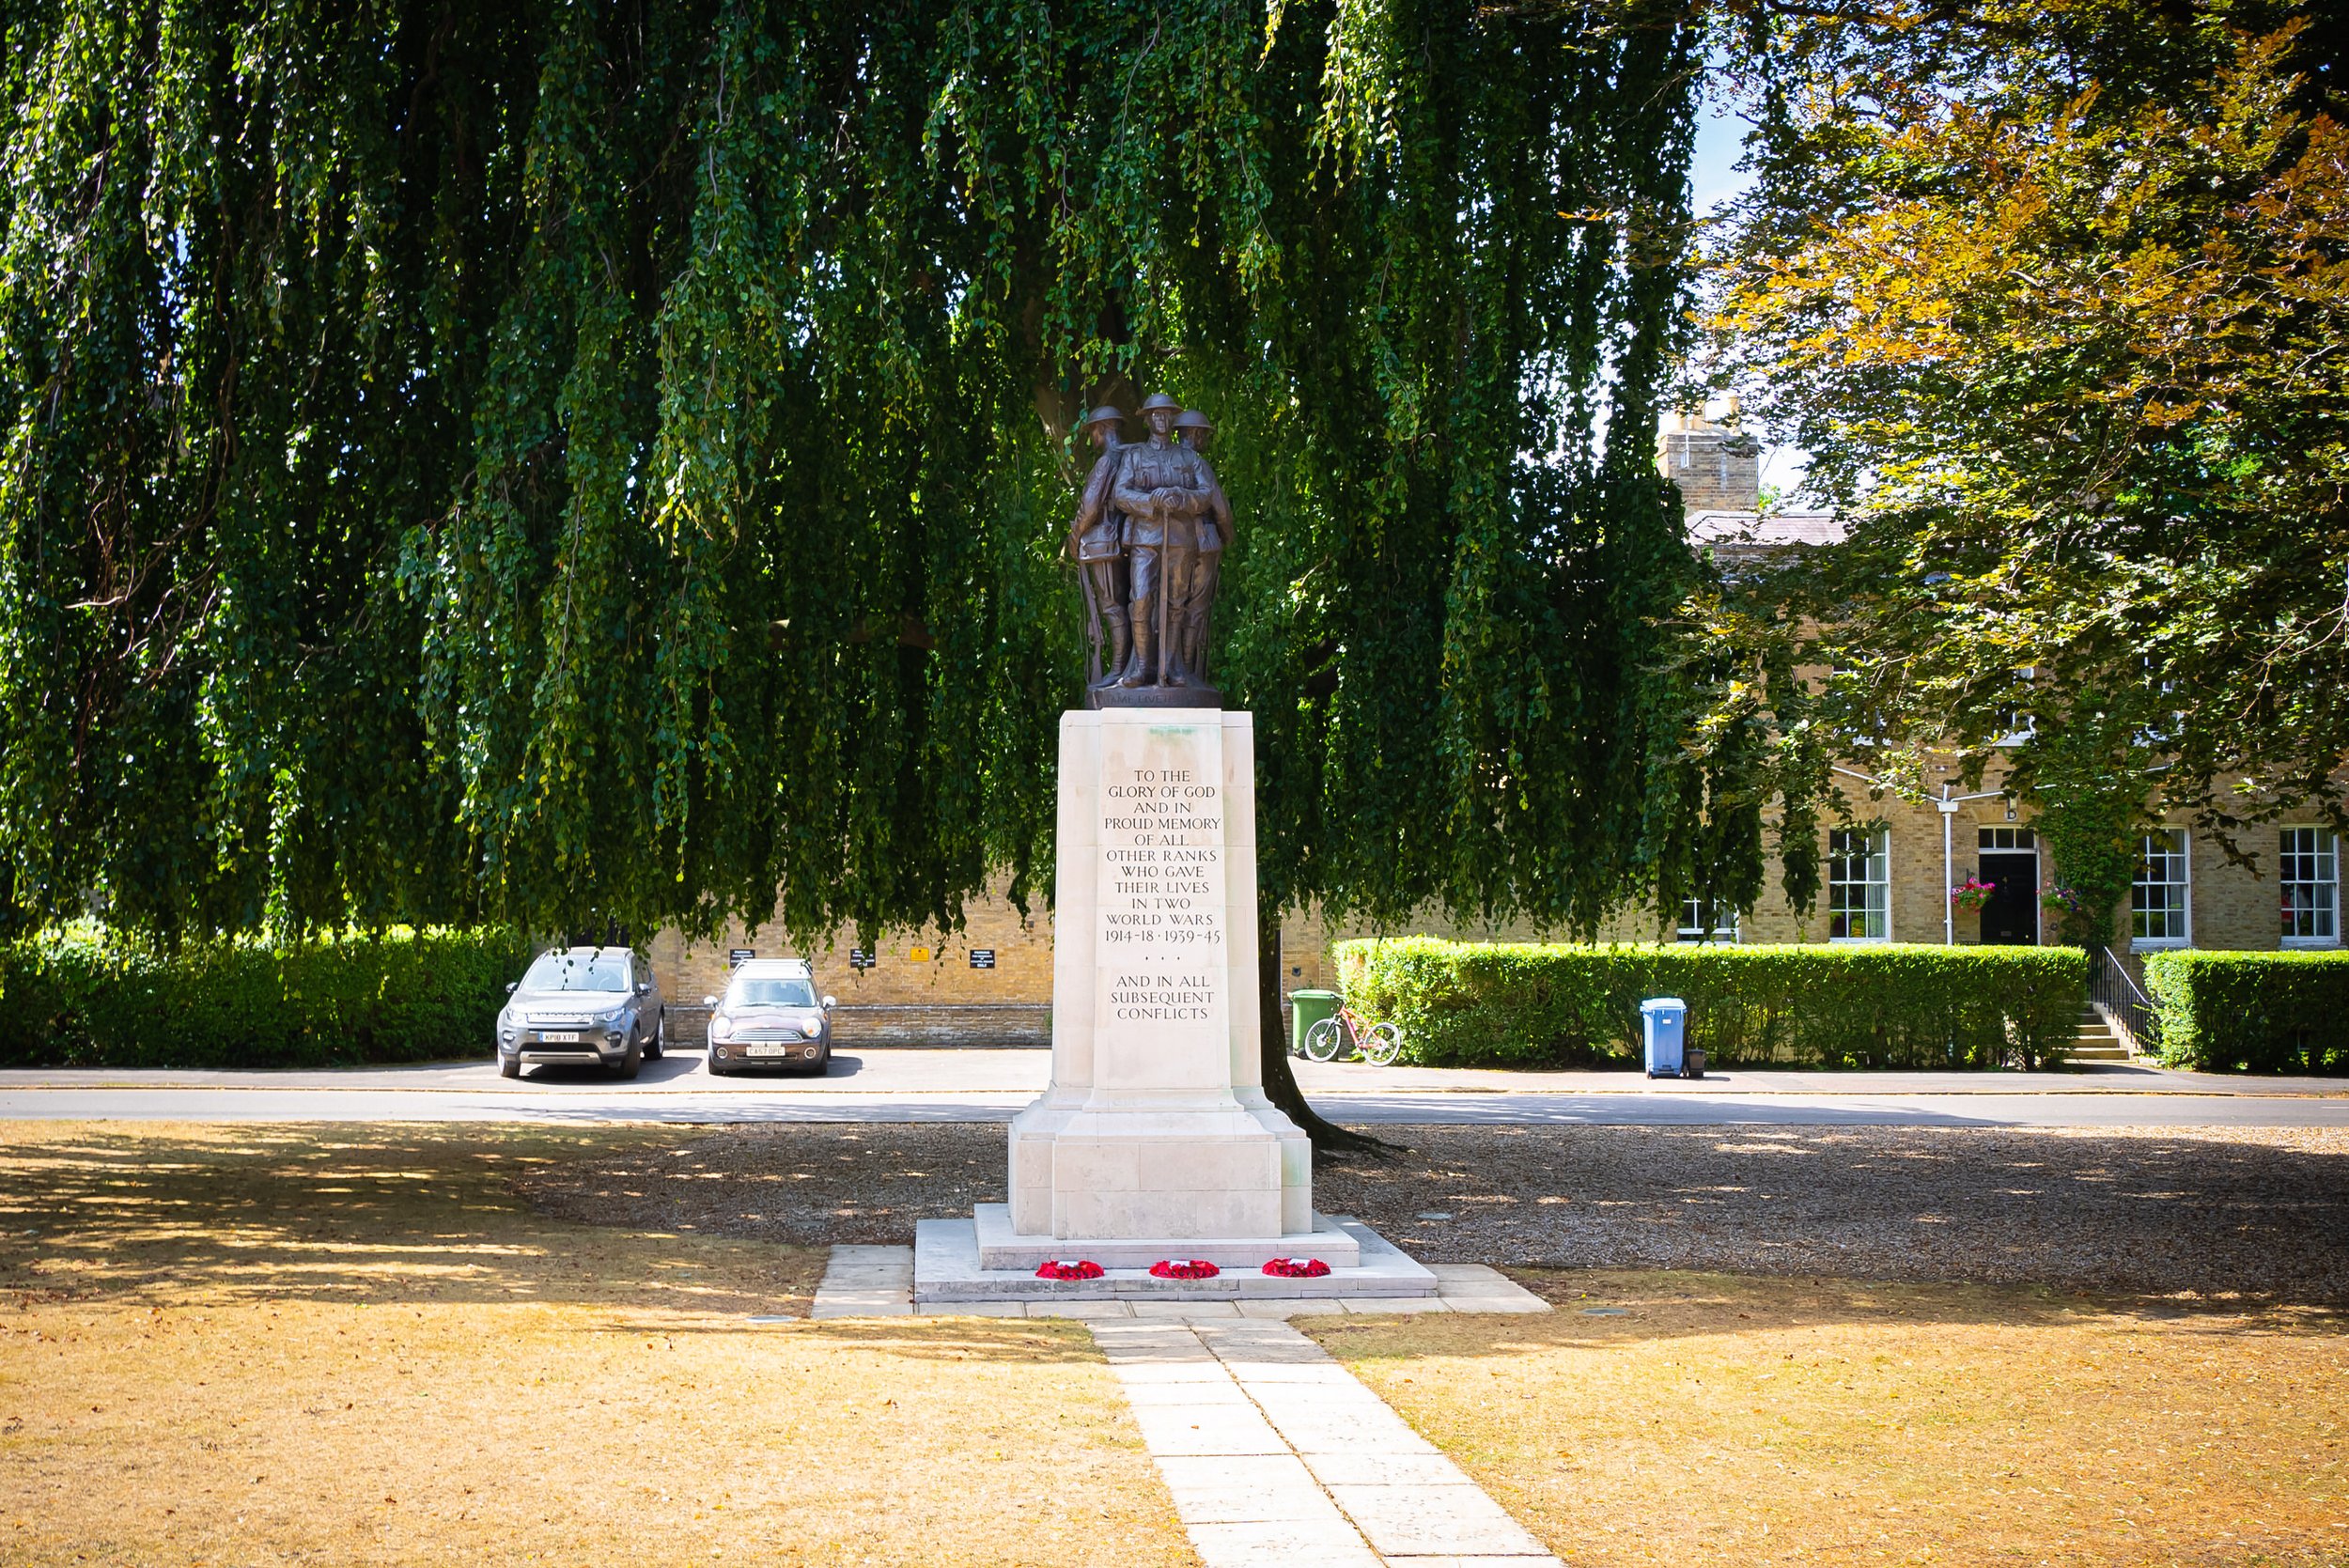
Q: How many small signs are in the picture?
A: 4